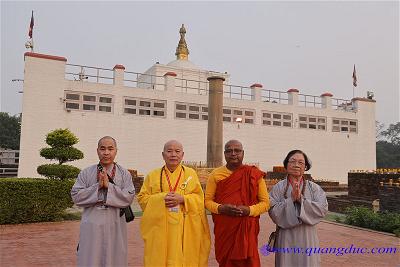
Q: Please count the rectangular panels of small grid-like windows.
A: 7